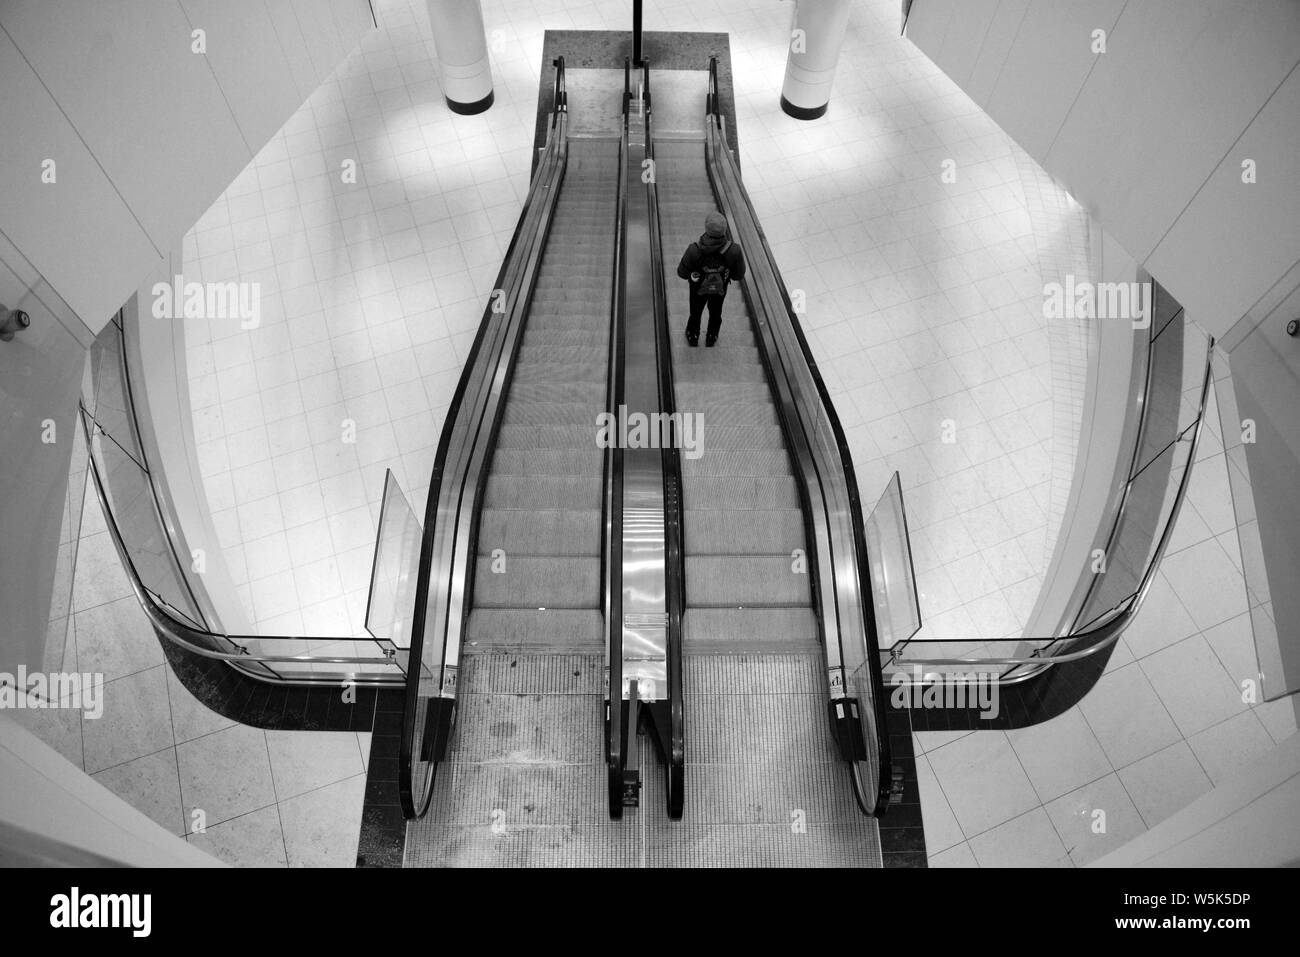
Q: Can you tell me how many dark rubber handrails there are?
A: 4